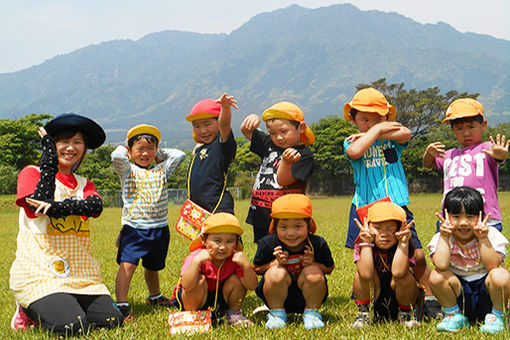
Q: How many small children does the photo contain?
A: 9